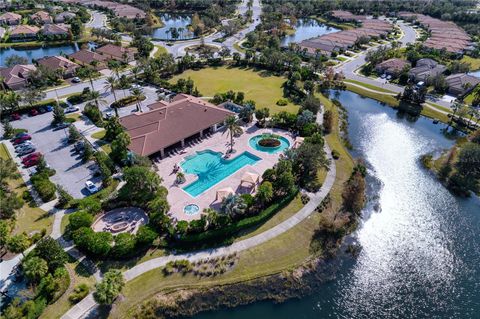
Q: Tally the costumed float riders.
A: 0